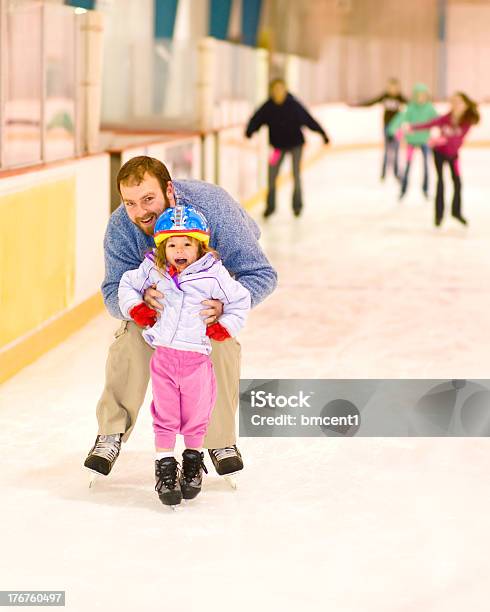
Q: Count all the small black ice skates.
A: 2